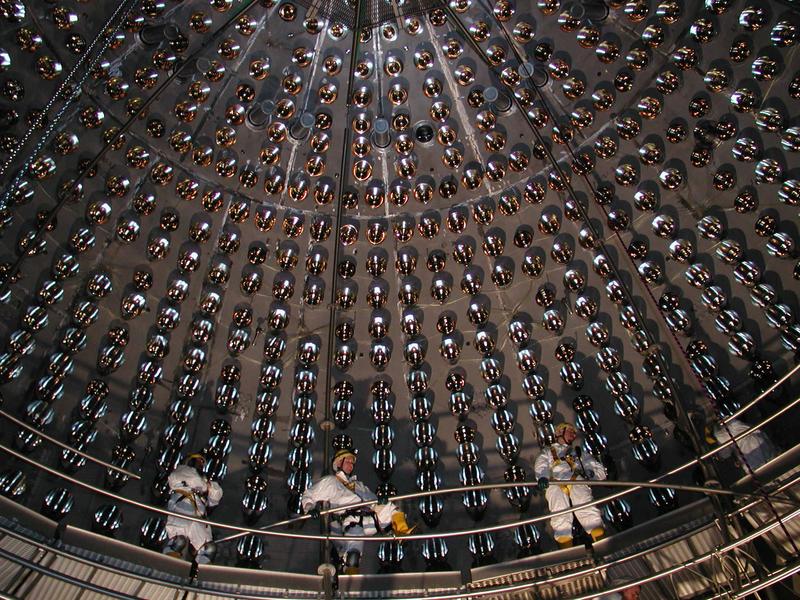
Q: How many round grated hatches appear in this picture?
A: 1